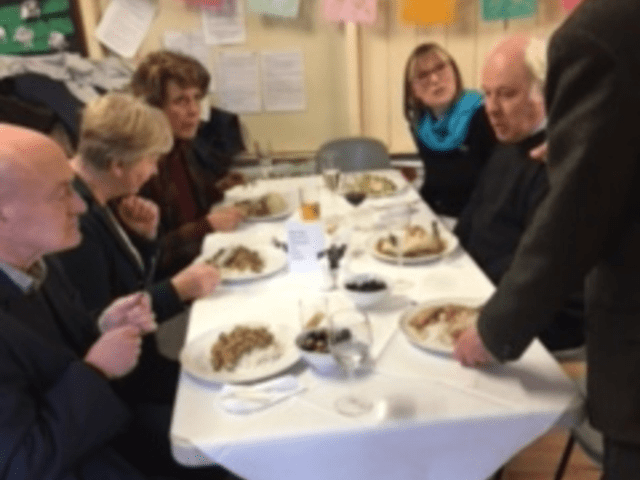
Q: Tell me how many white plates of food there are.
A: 6